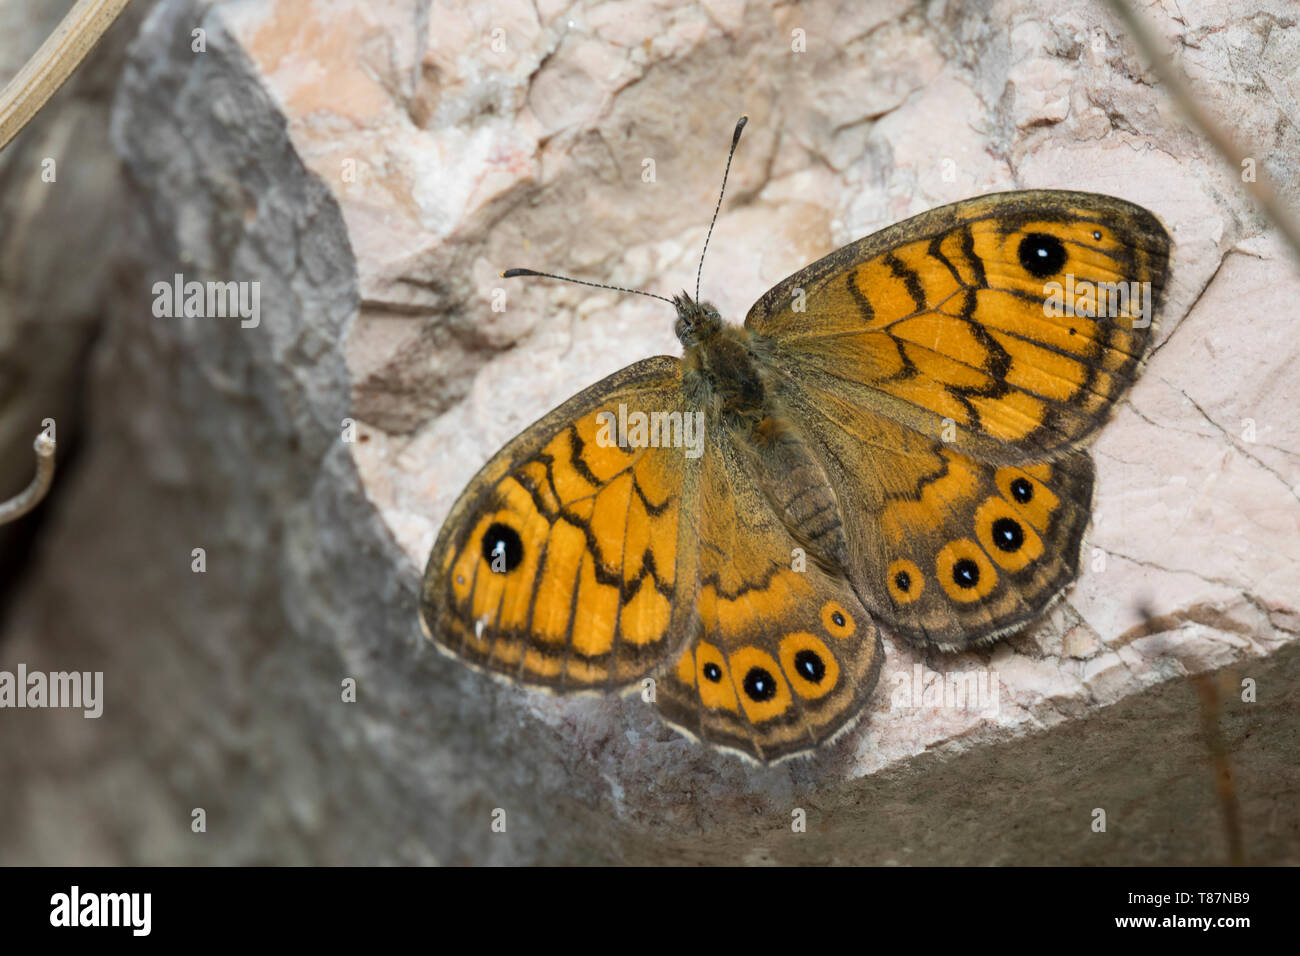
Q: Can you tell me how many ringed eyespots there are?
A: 10